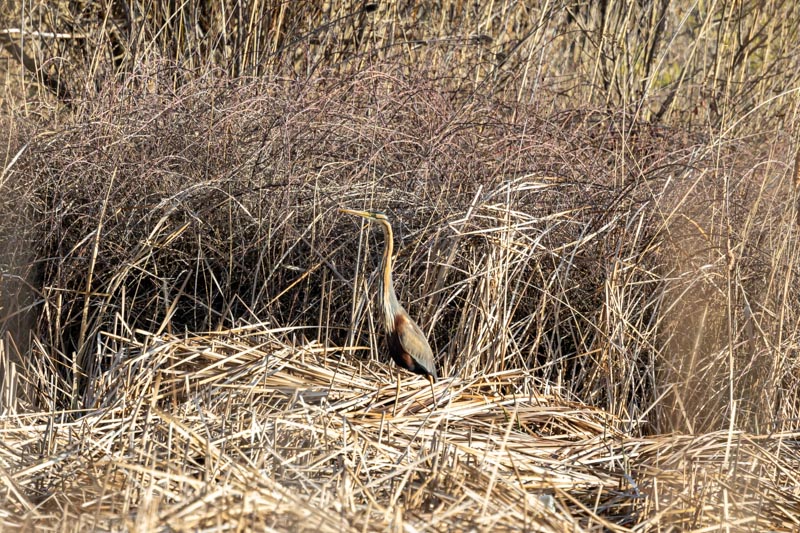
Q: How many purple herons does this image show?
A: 1